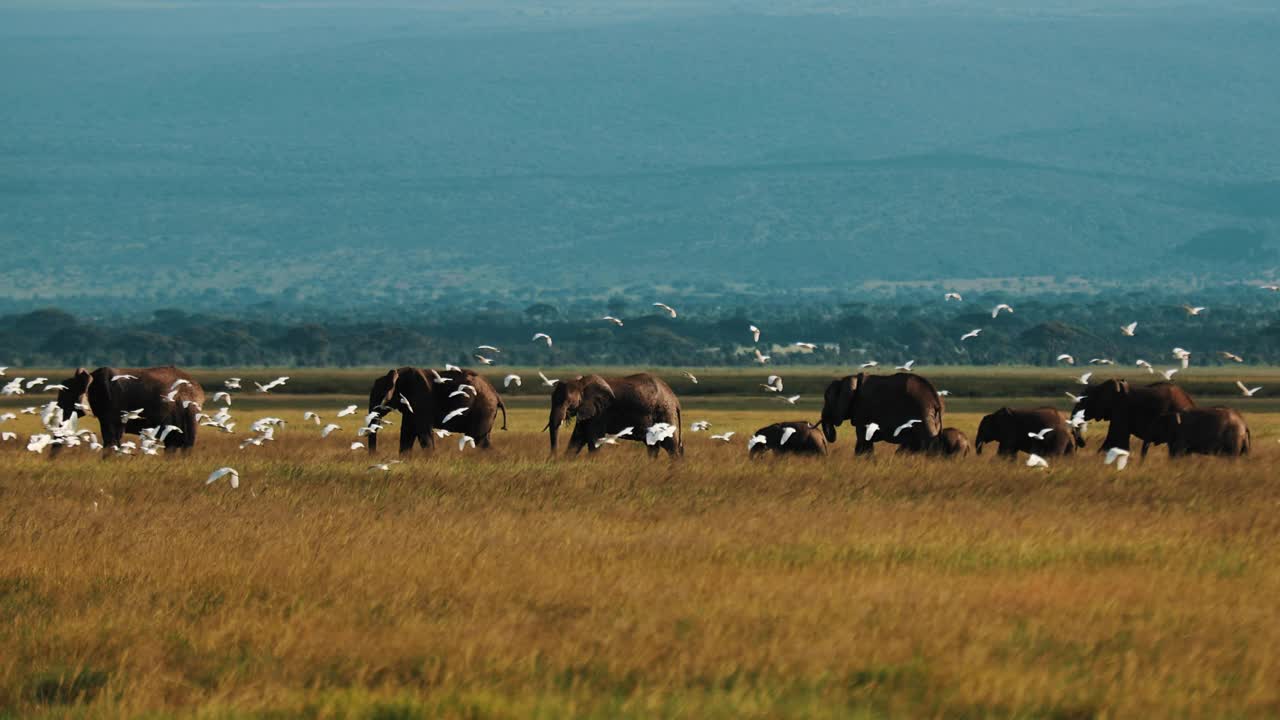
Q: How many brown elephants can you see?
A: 9